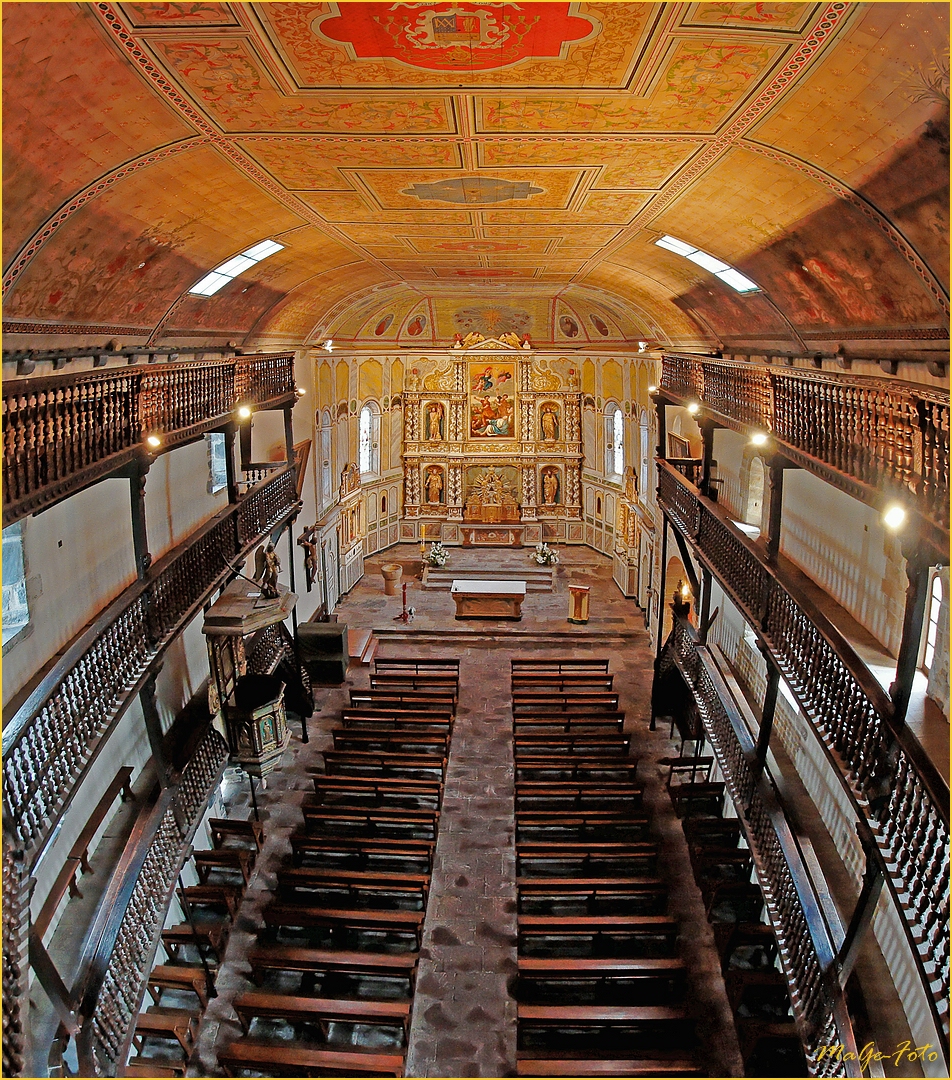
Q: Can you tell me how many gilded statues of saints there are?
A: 4